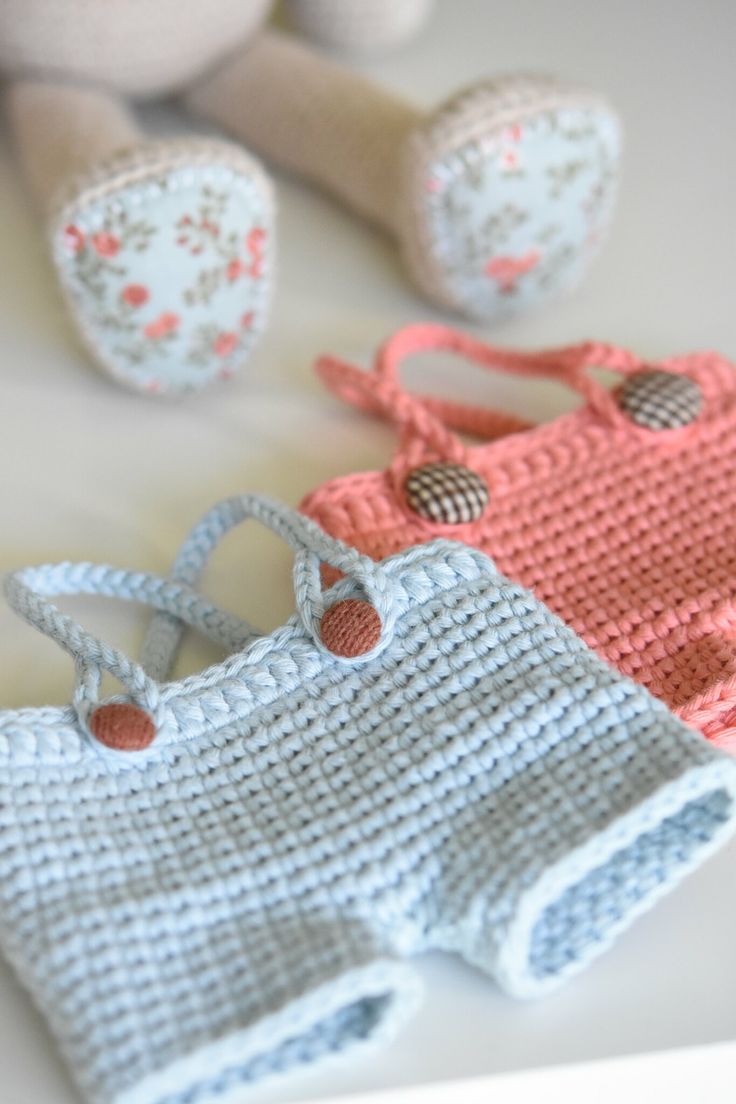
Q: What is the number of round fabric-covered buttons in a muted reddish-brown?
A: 2